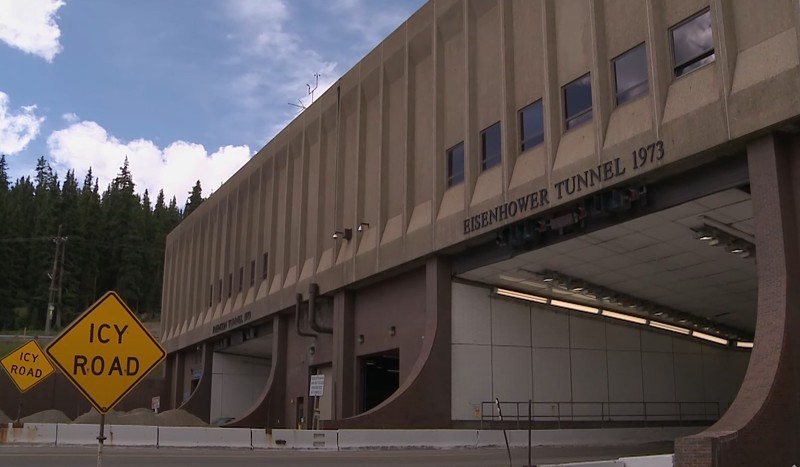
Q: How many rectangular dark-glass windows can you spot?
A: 12